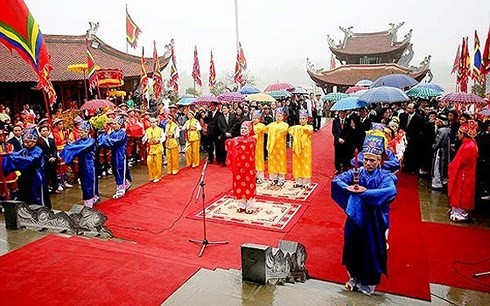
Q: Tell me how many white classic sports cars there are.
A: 0